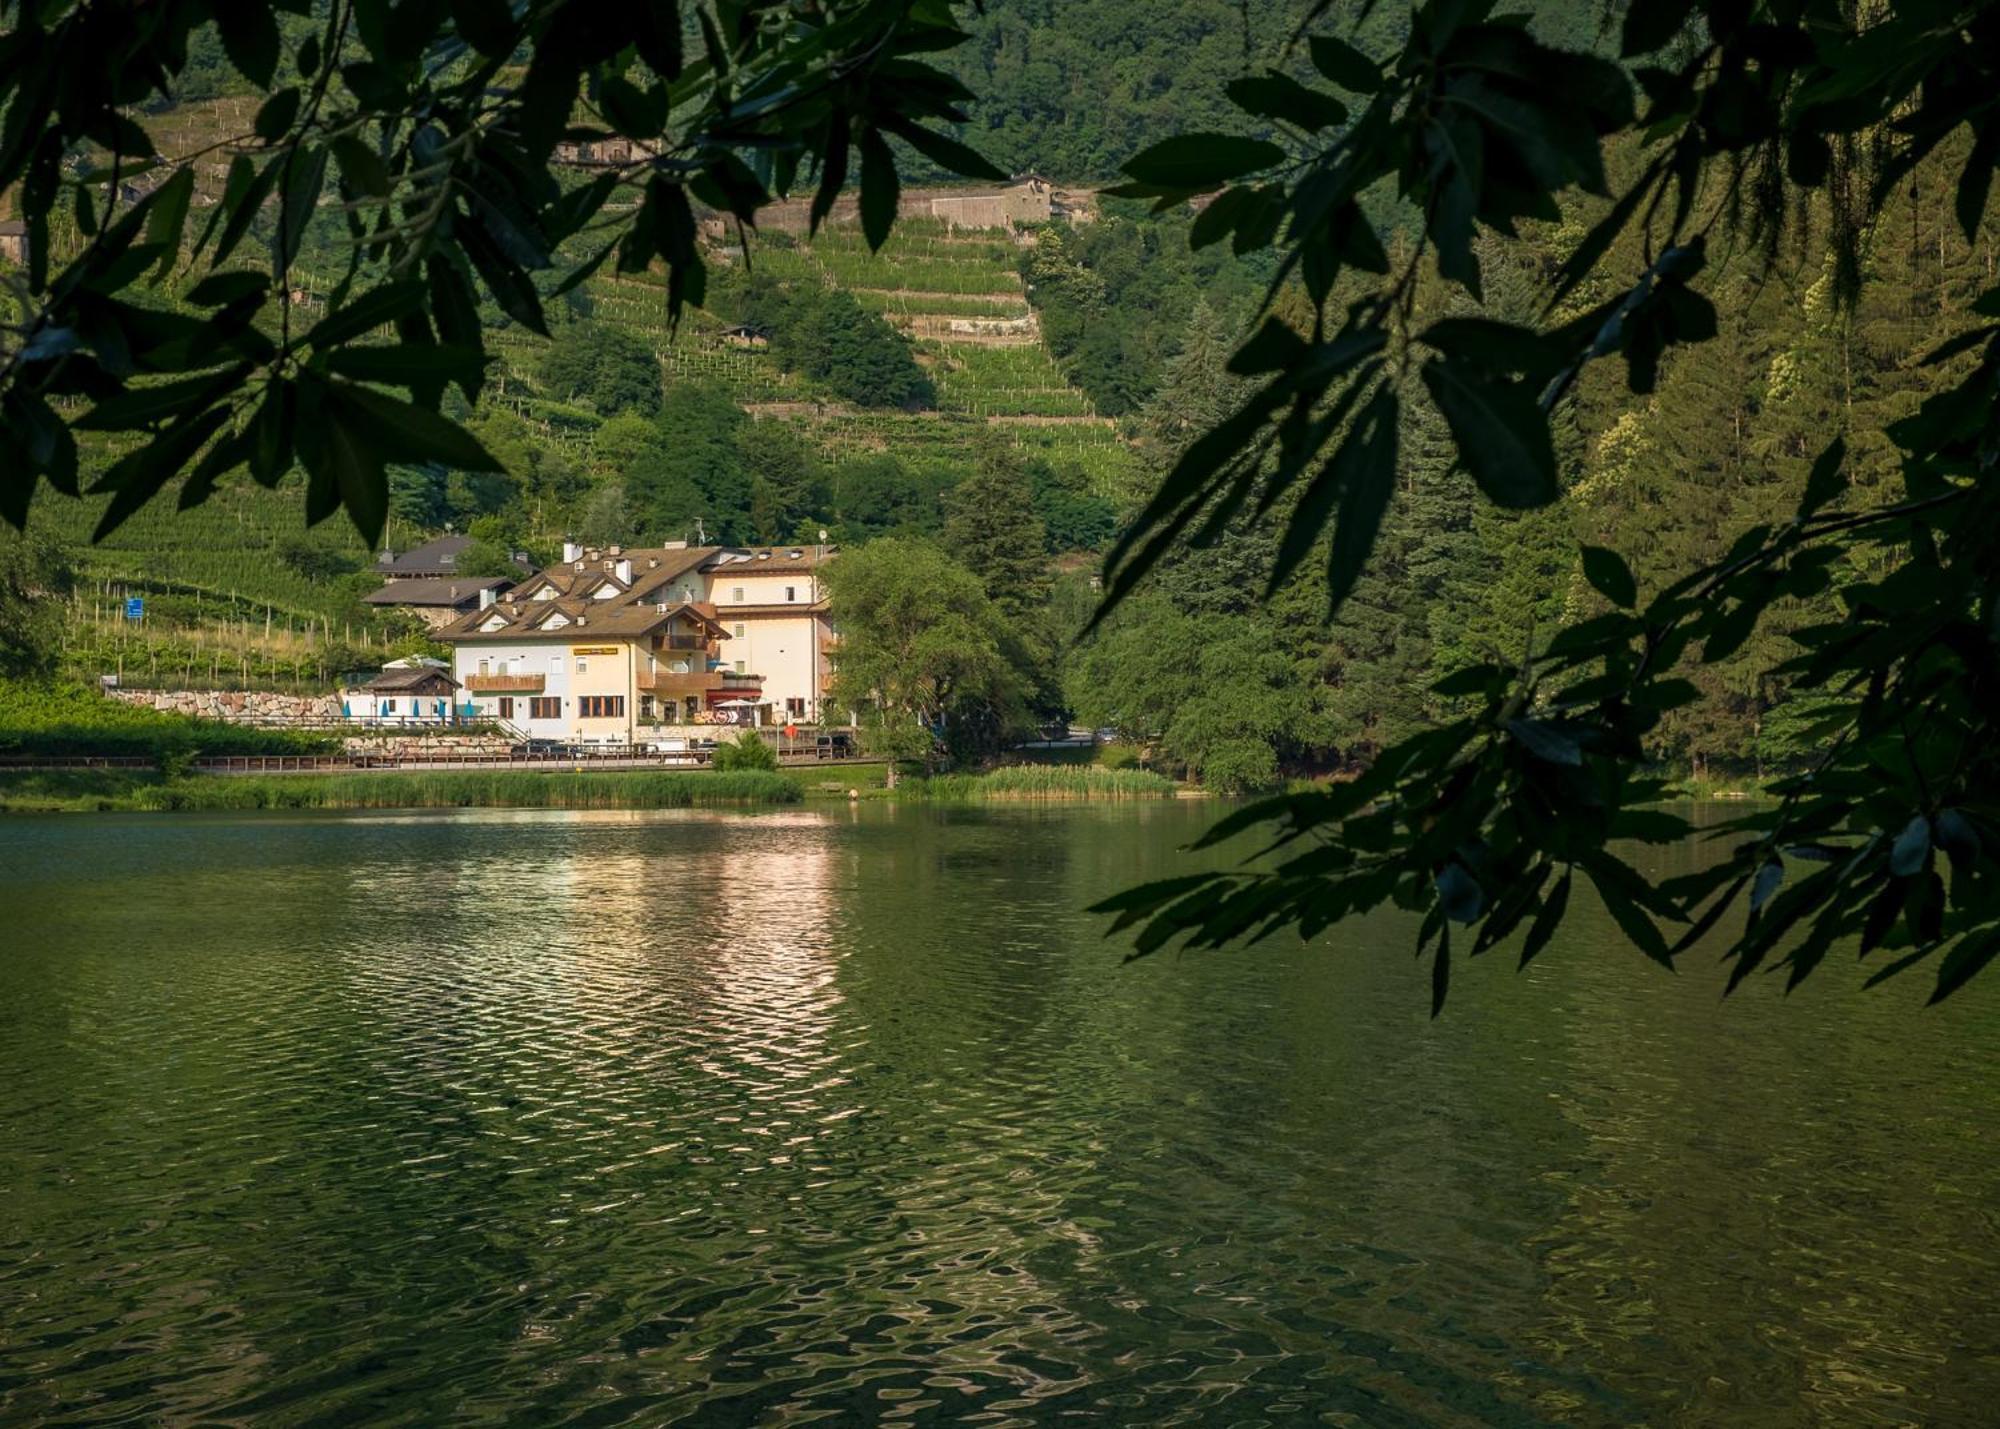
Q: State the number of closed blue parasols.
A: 5